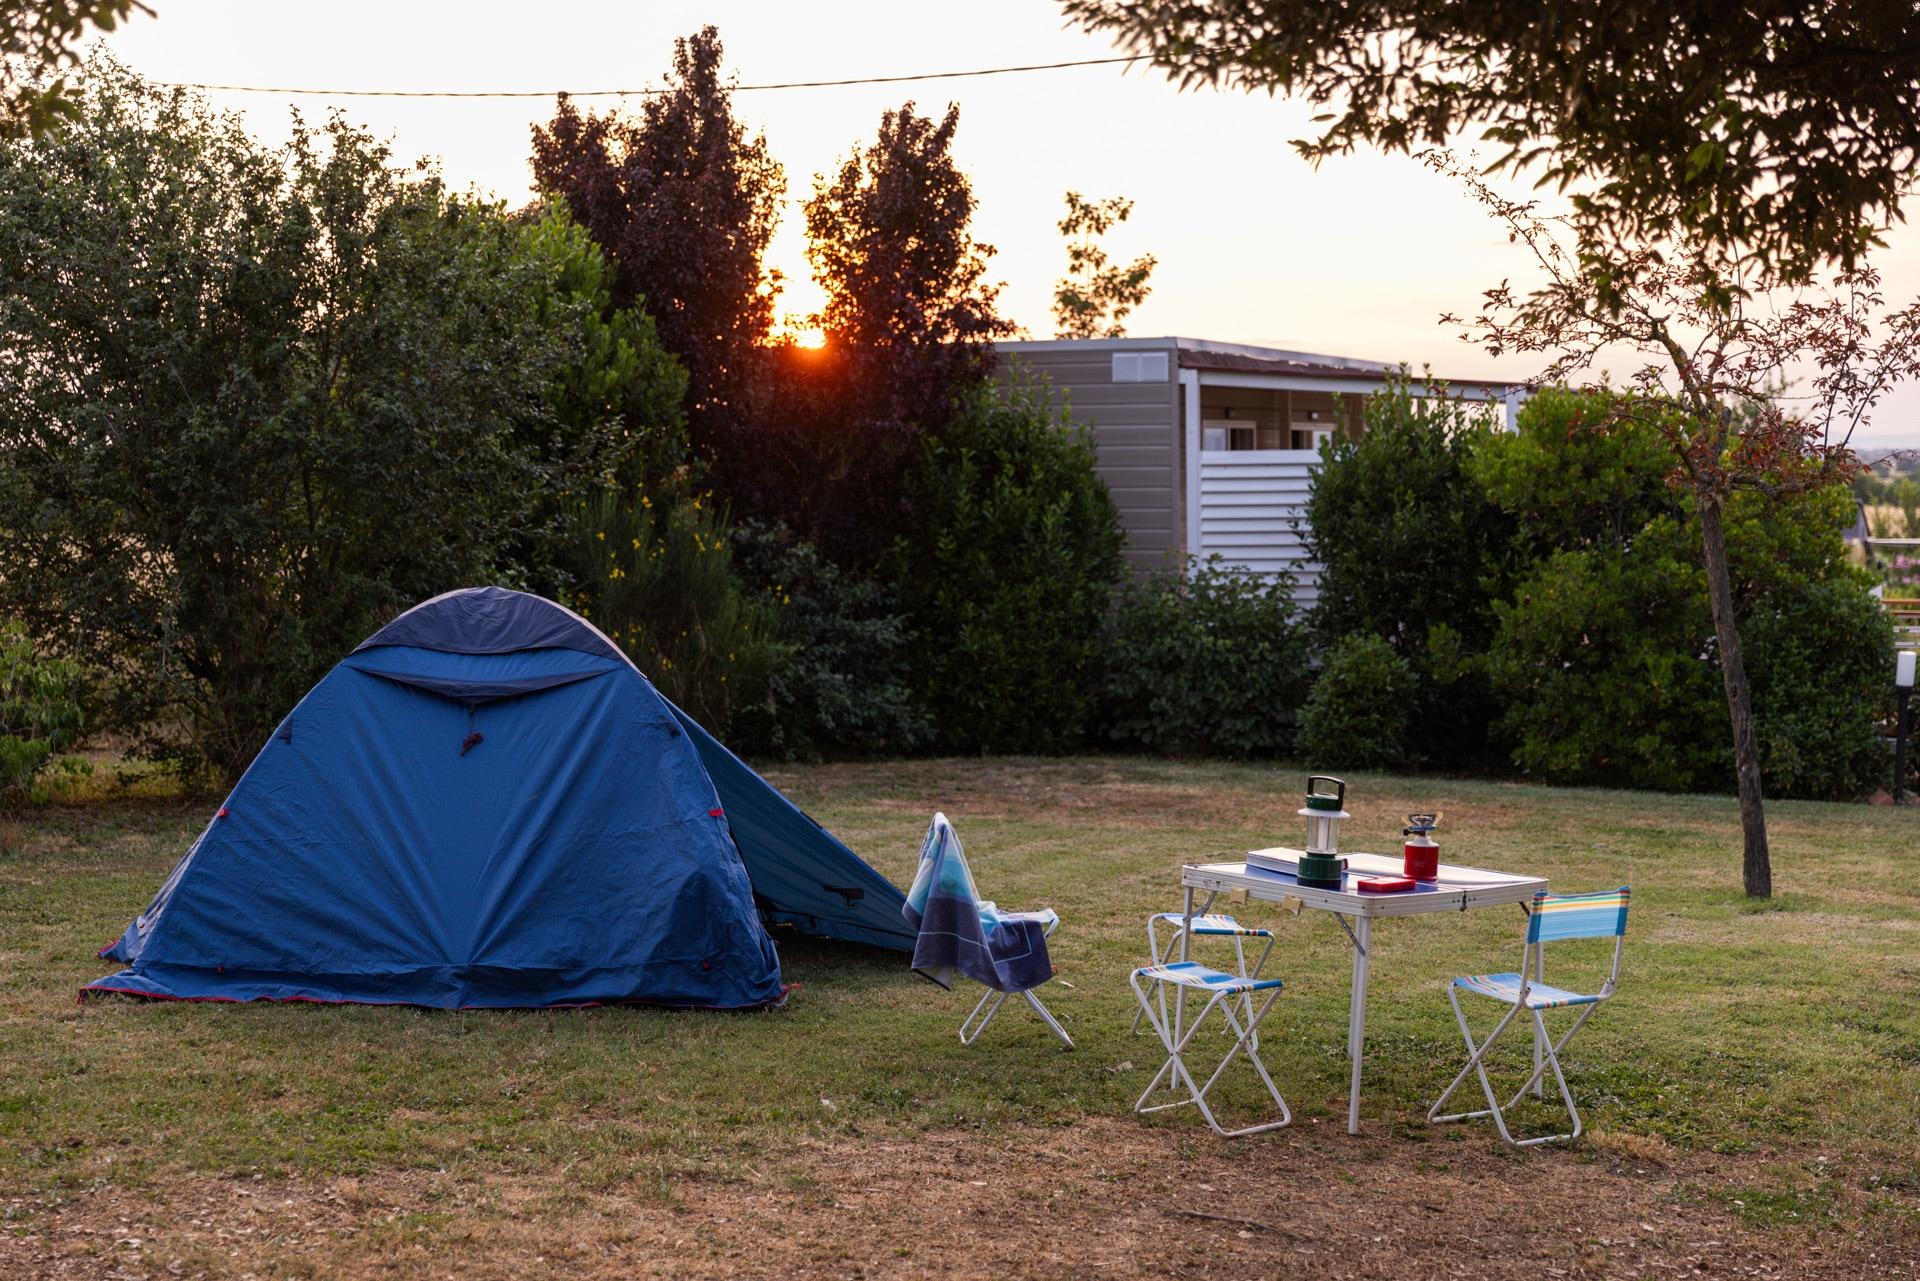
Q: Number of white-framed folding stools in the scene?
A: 2